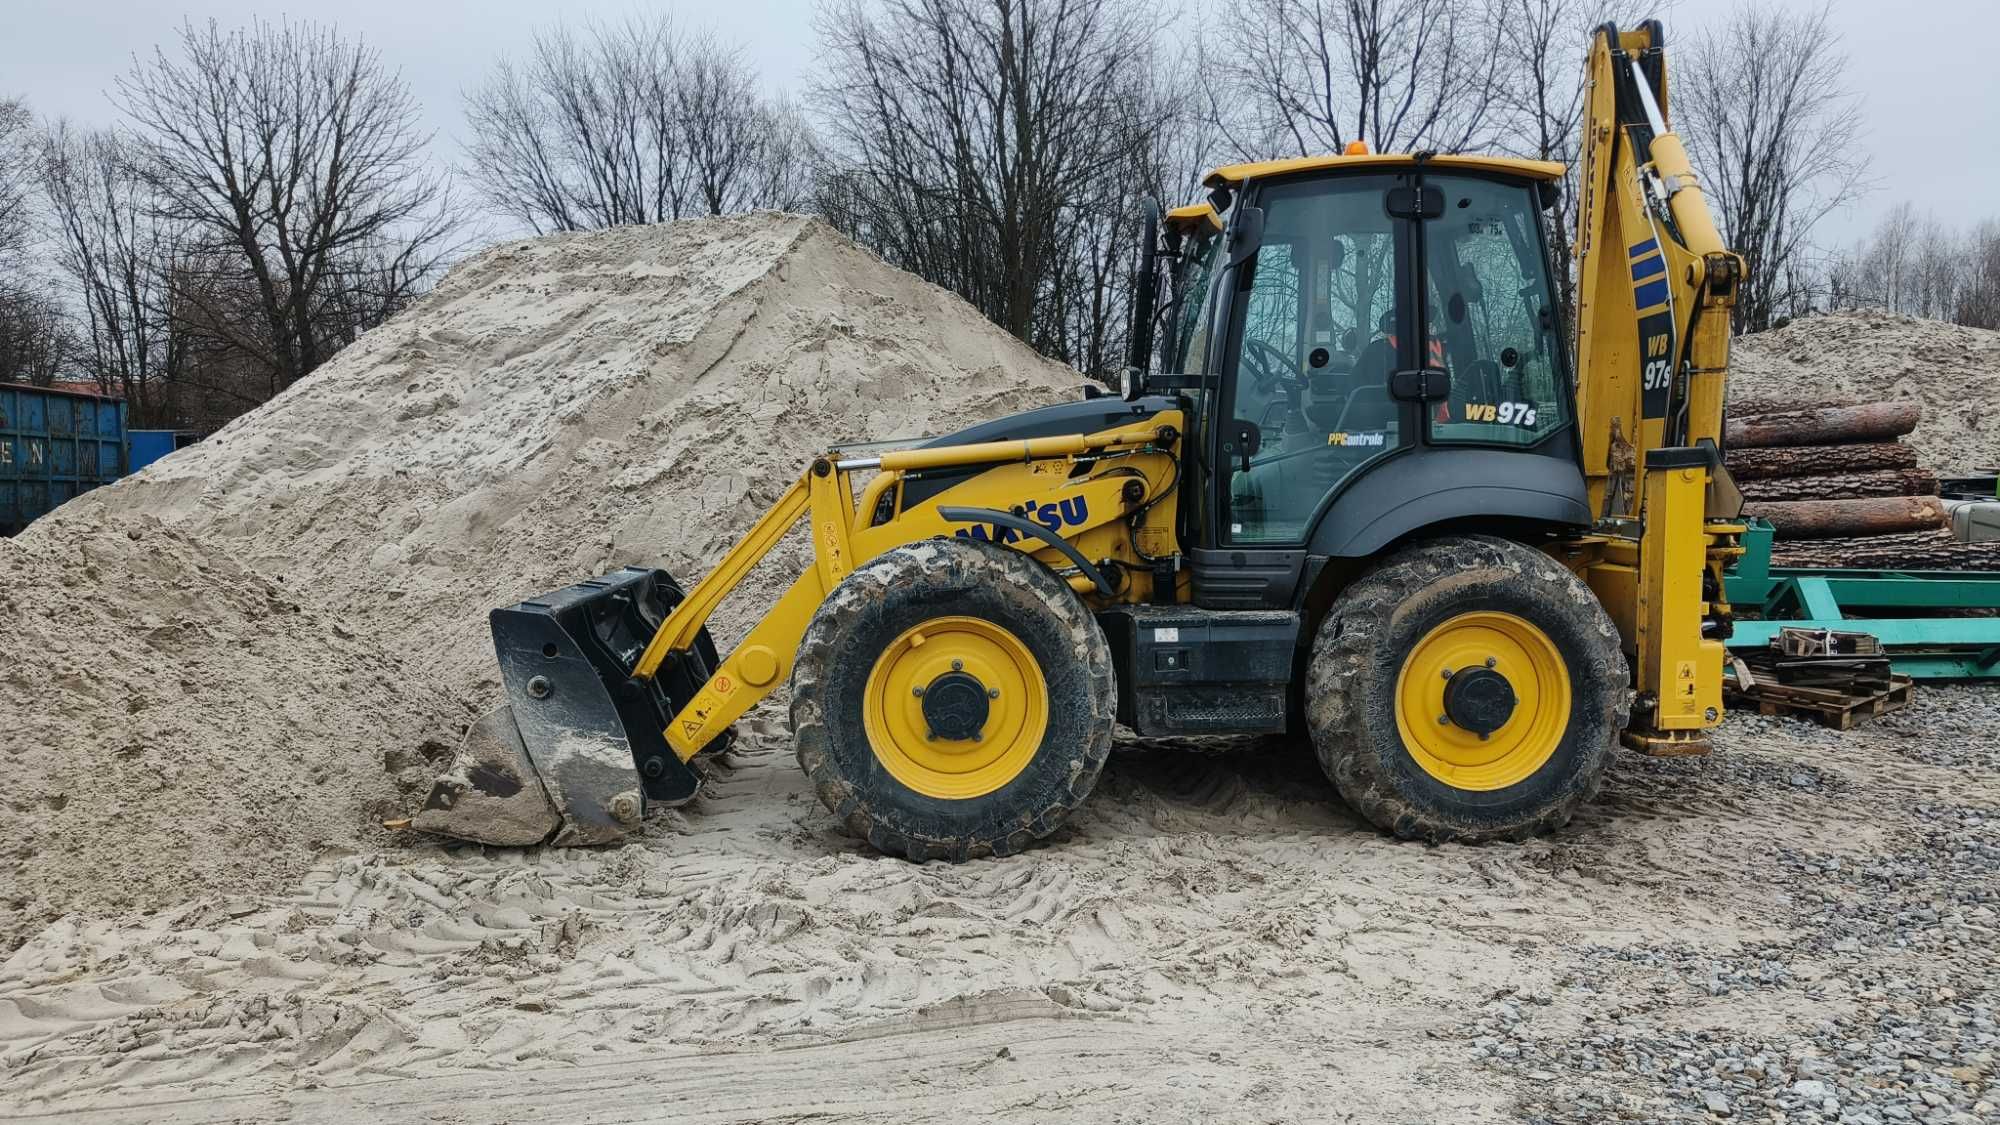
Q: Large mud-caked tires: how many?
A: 2